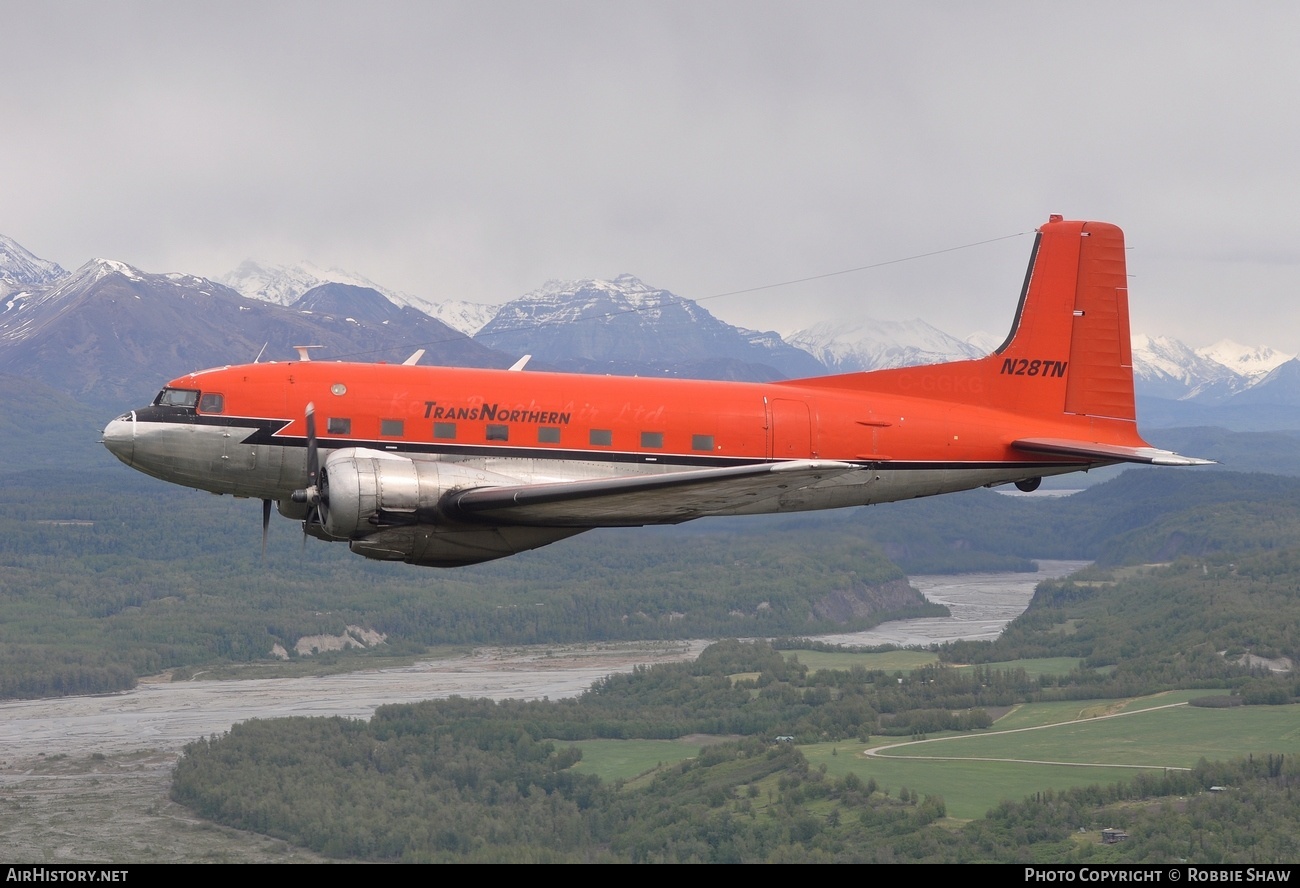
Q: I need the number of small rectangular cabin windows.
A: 8